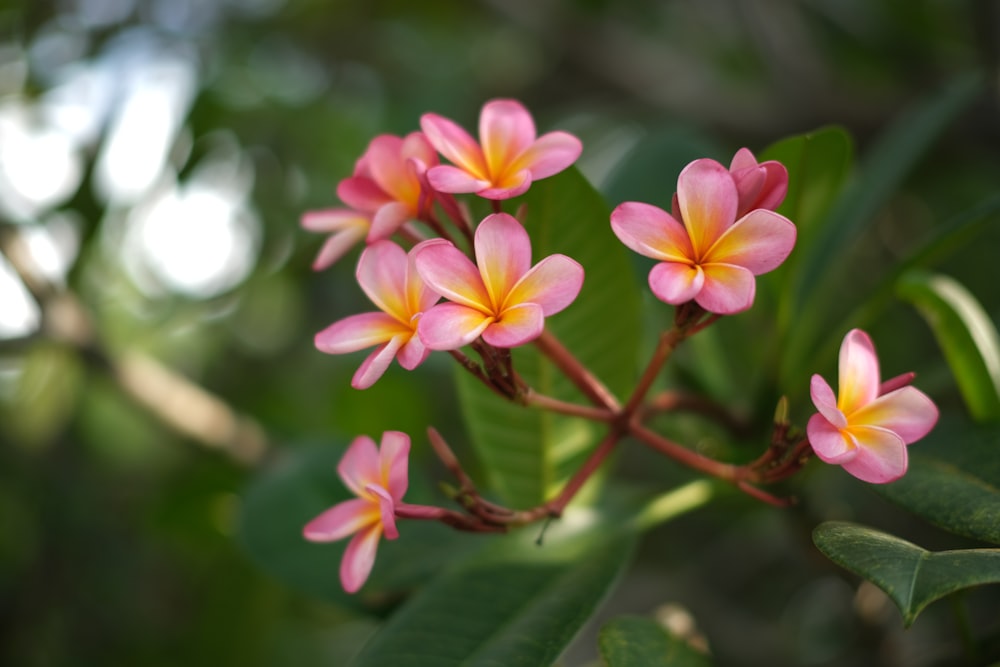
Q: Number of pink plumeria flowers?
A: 9